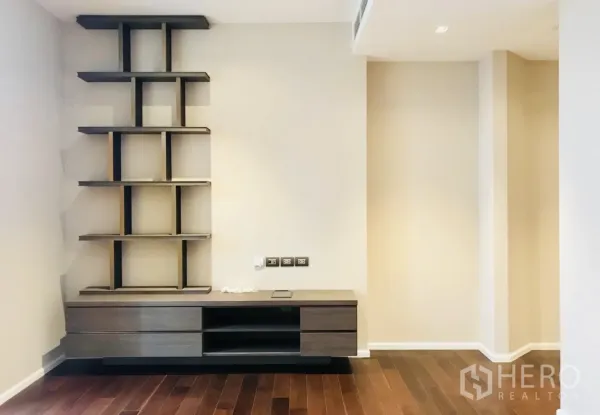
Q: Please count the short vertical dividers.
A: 10